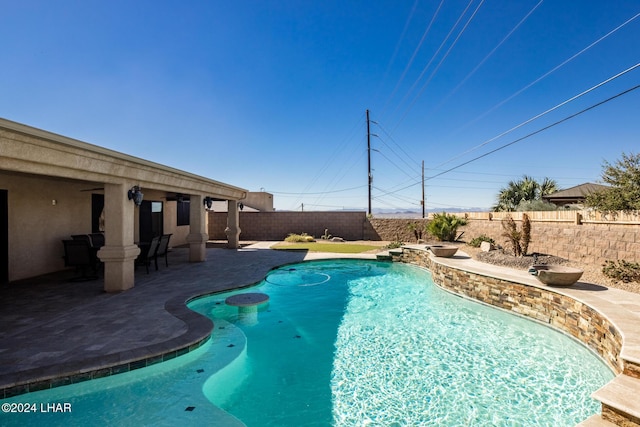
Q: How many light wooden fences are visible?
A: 1